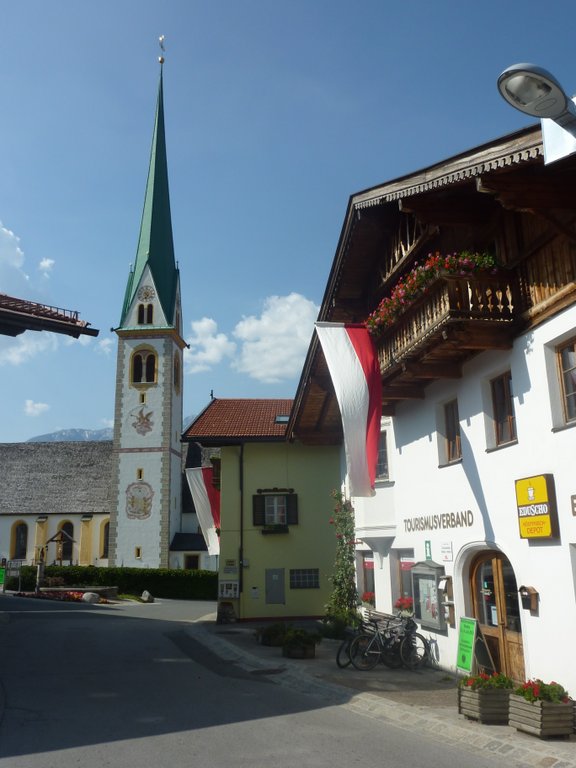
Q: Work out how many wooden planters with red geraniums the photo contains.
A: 2